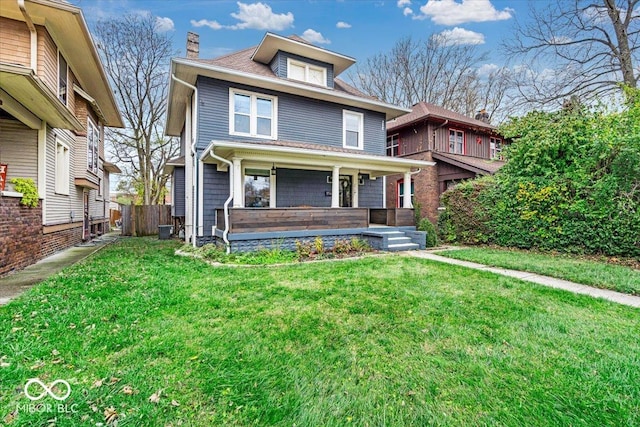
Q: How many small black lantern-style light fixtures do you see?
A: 2